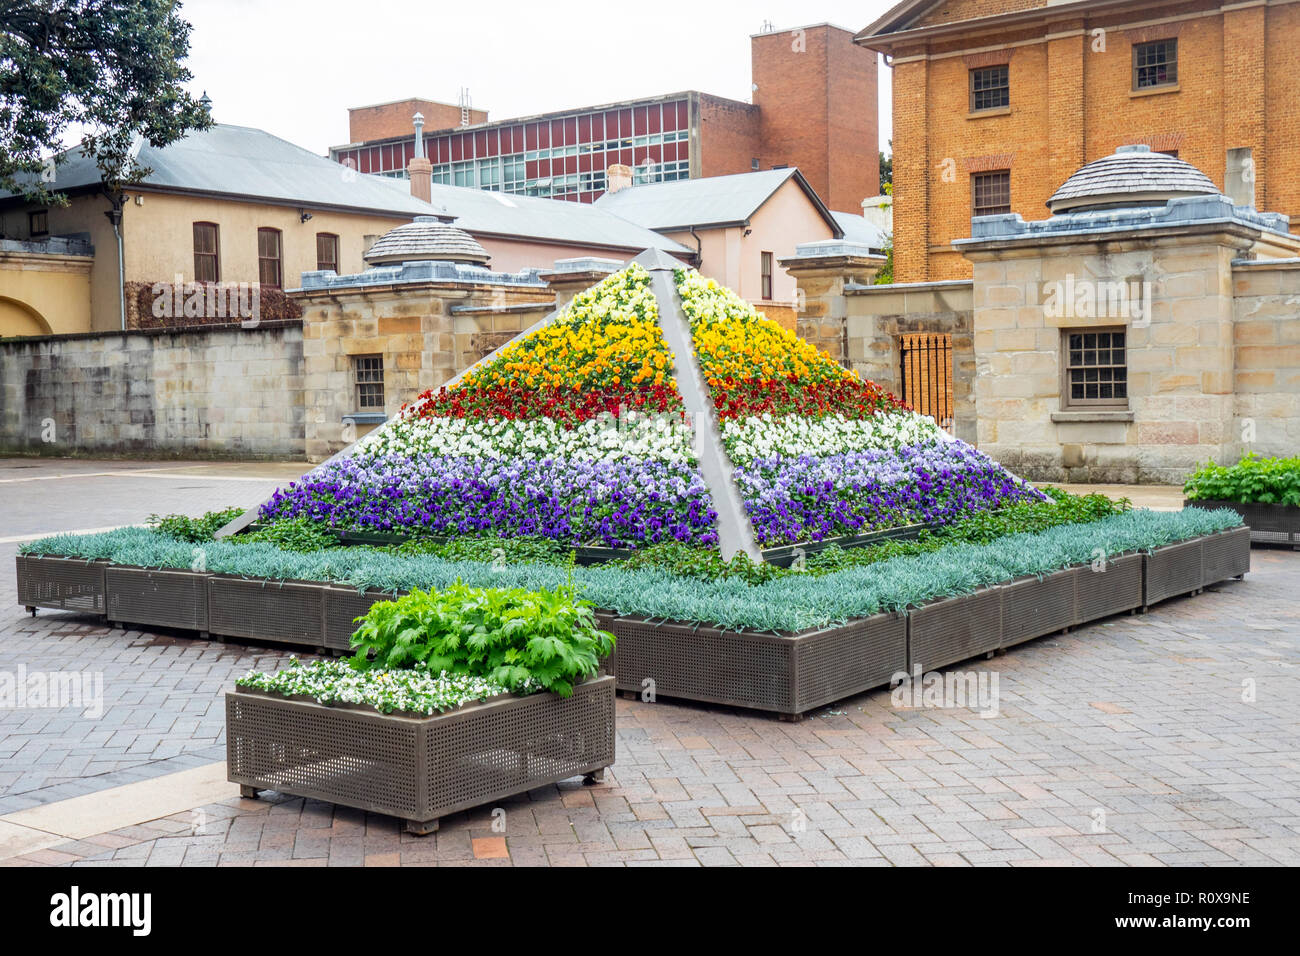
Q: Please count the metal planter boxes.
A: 13